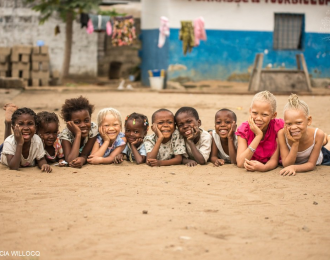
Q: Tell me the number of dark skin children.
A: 7